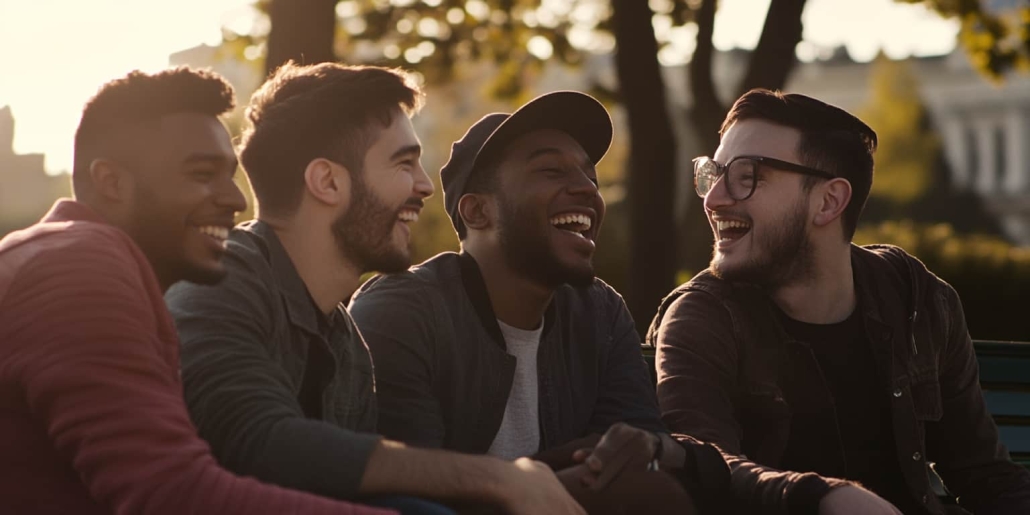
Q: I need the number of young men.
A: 4